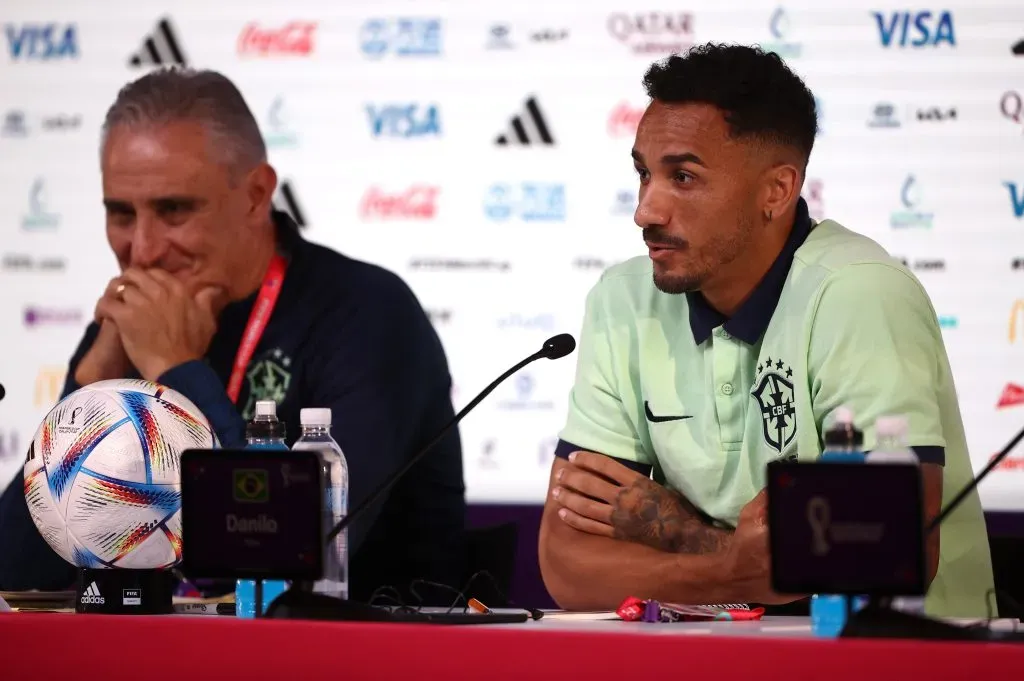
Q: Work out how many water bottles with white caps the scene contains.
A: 2